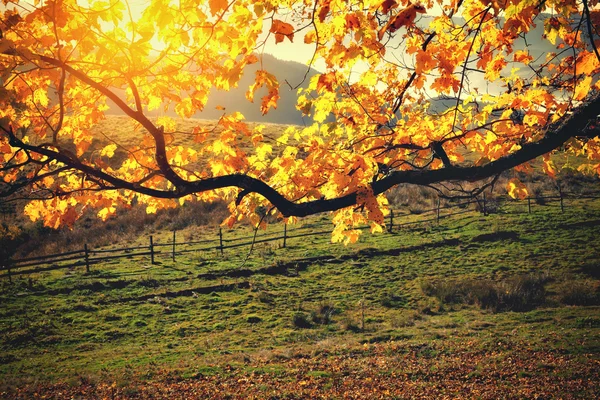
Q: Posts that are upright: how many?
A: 11